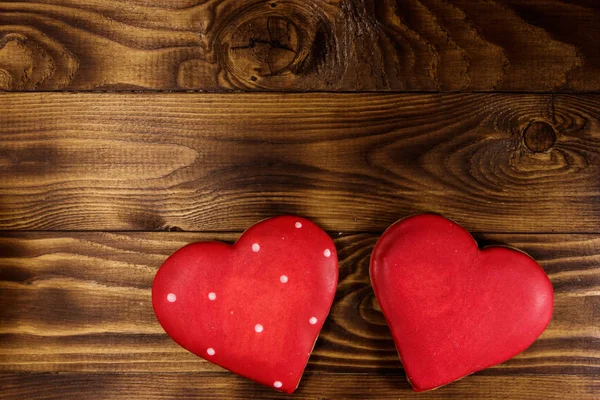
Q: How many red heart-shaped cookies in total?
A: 2